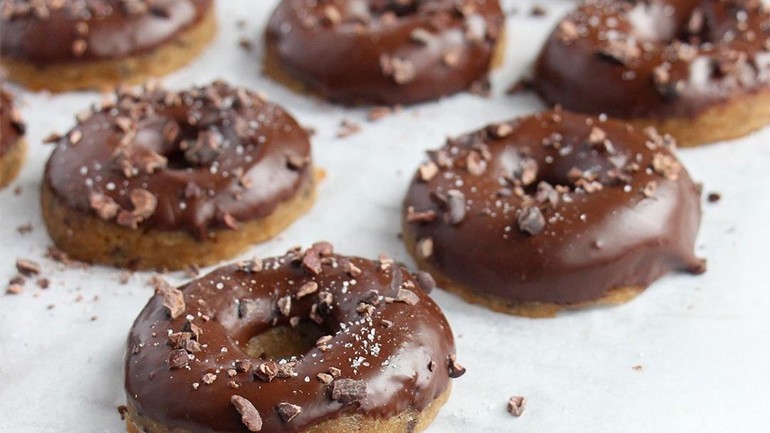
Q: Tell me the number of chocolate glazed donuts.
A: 7